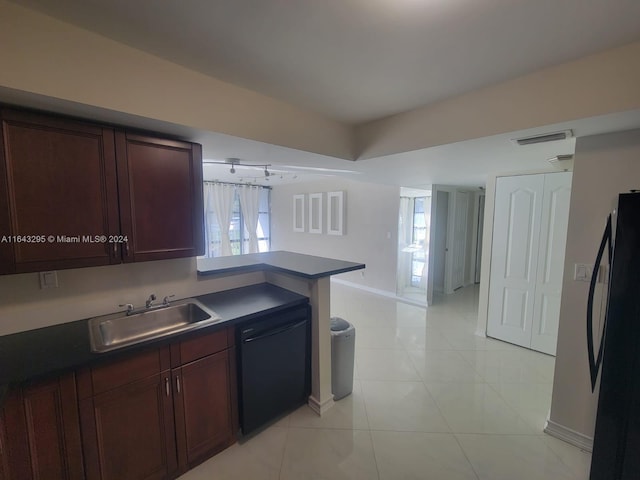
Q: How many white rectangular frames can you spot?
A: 3